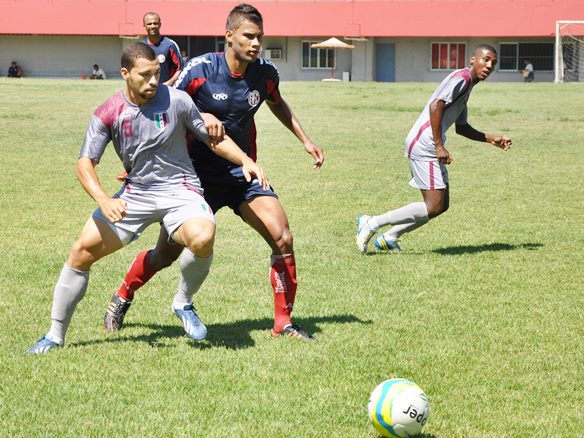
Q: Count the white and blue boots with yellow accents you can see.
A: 2